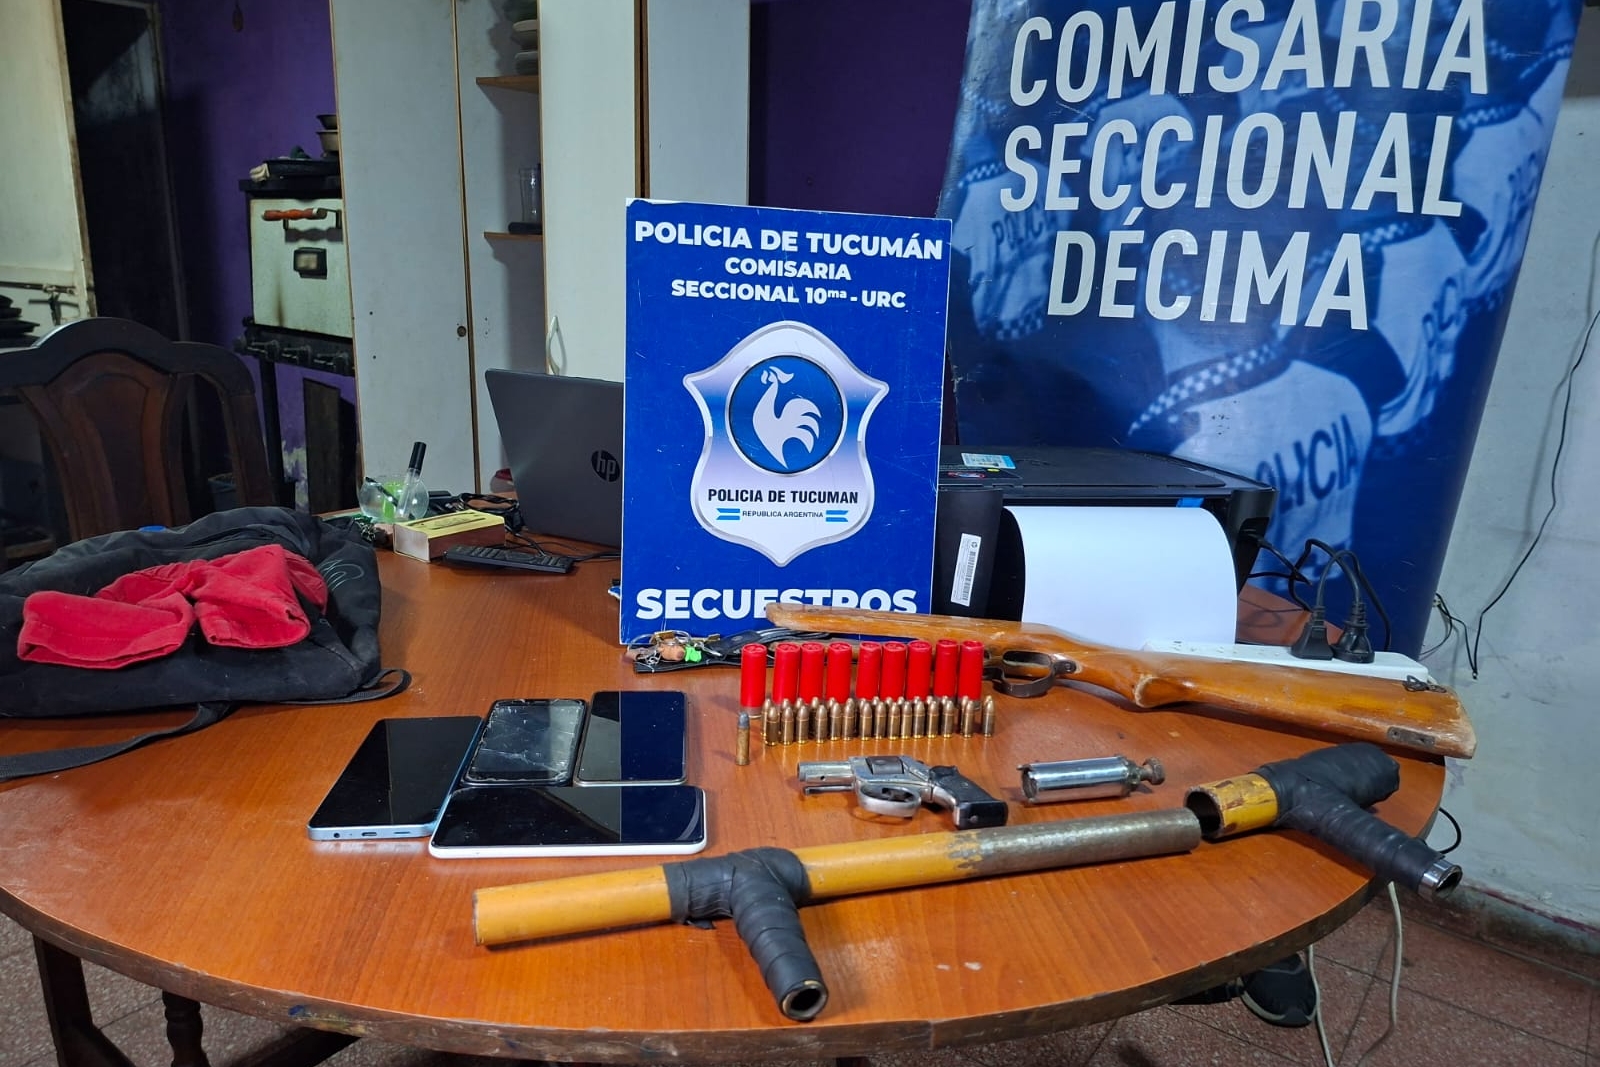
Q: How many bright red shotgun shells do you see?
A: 9